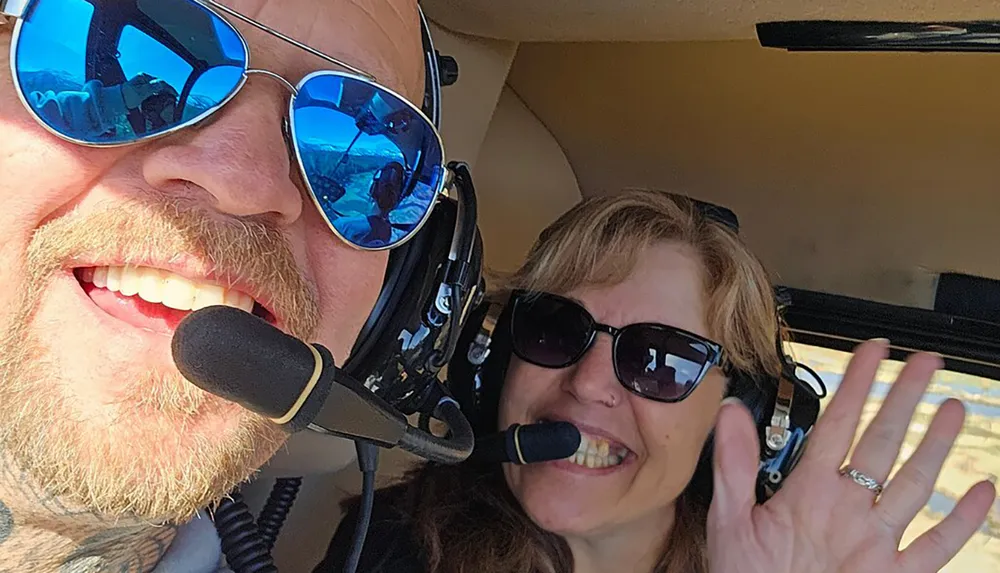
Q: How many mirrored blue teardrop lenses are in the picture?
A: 2